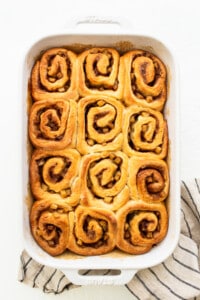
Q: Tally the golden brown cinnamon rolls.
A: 12